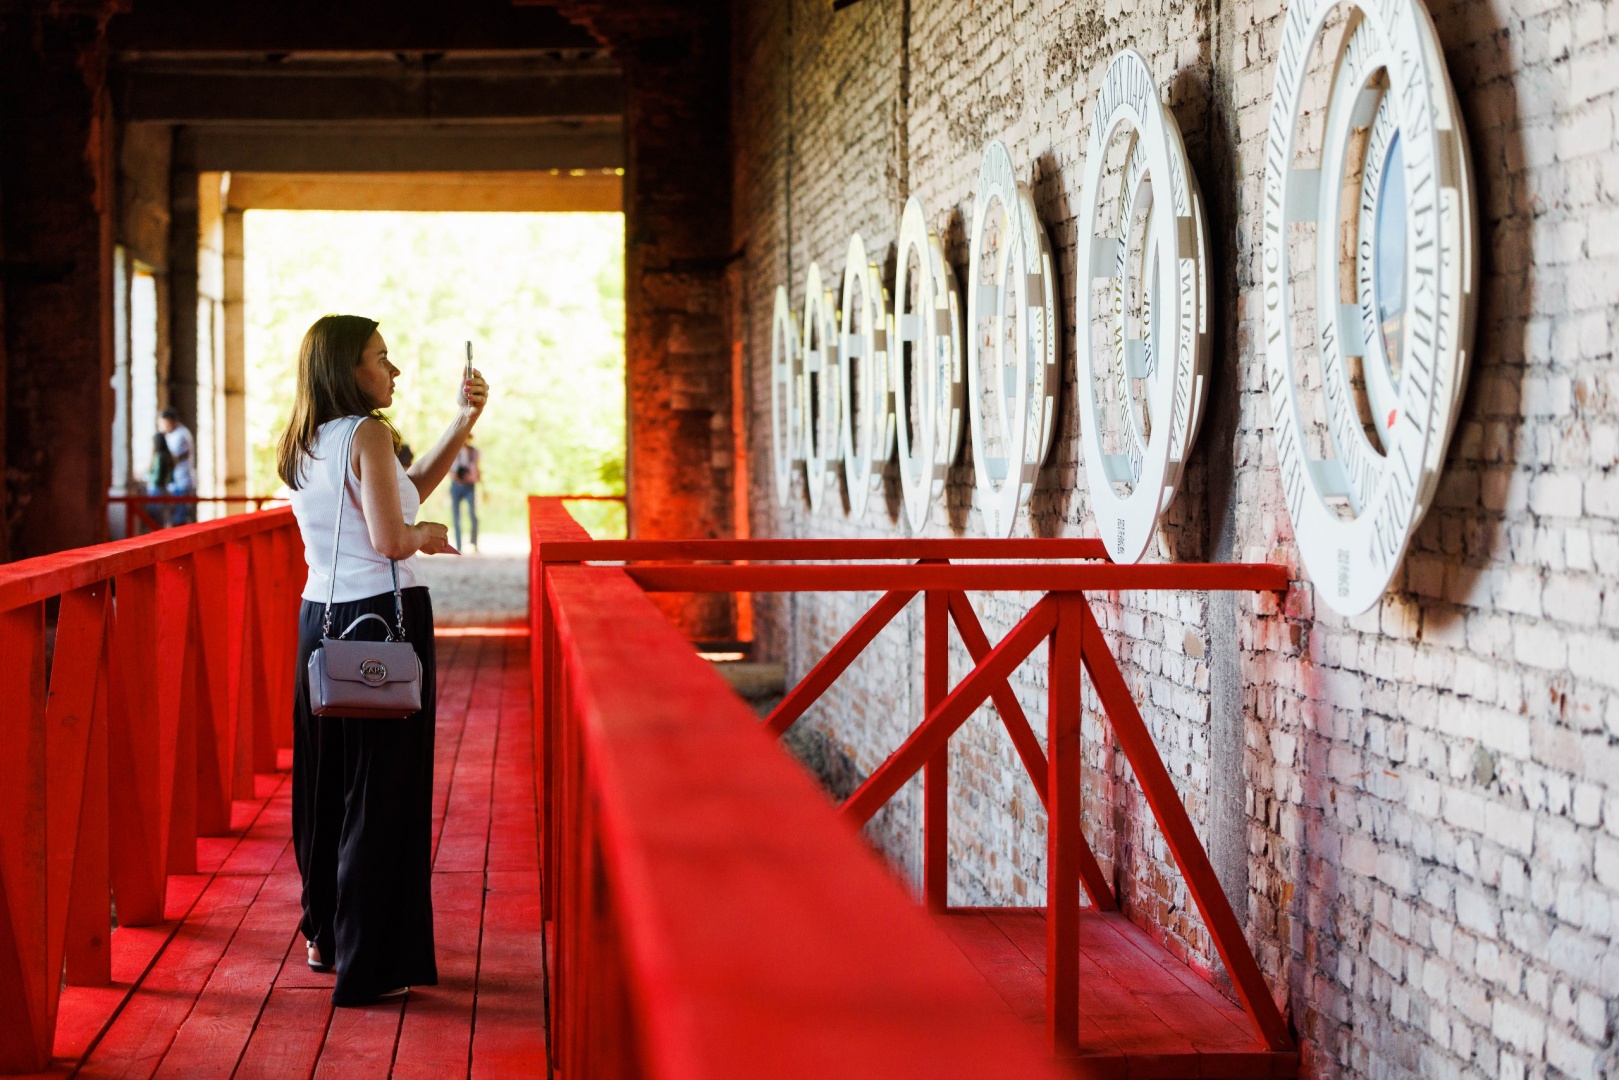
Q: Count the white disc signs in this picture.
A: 7